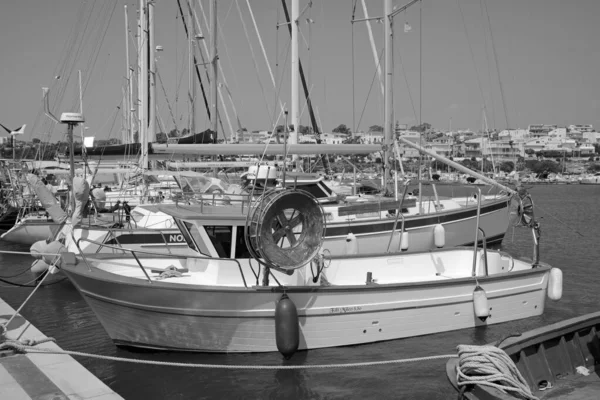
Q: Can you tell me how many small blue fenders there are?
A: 0